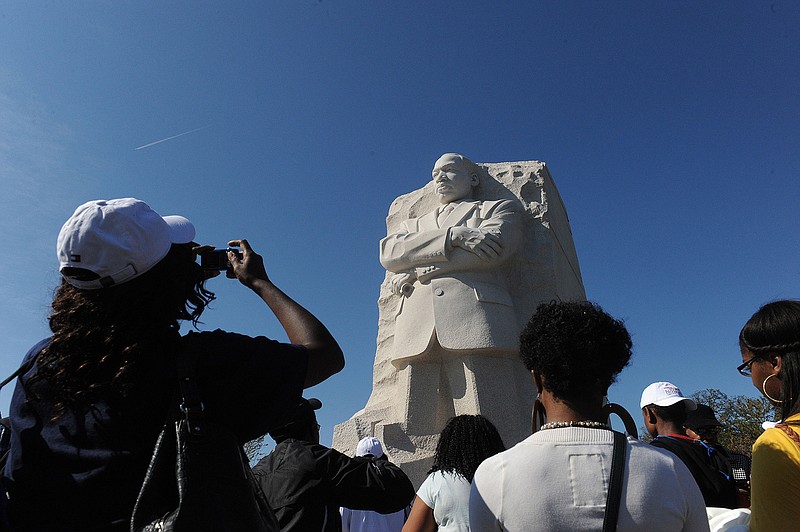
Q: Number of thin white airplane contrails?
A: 1